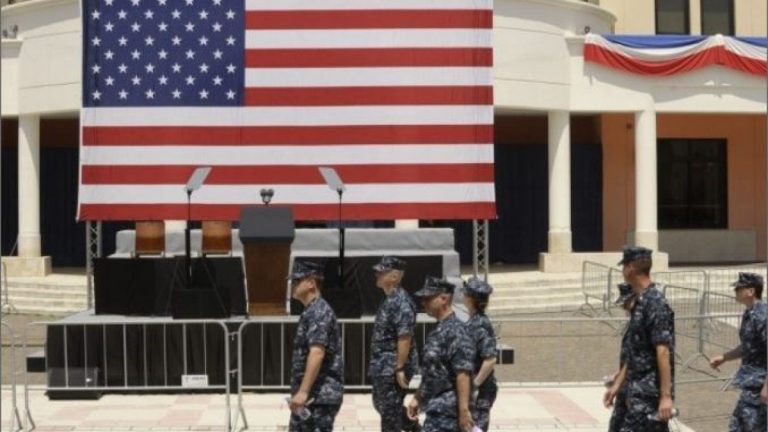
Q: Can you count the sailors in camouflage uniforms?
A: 7